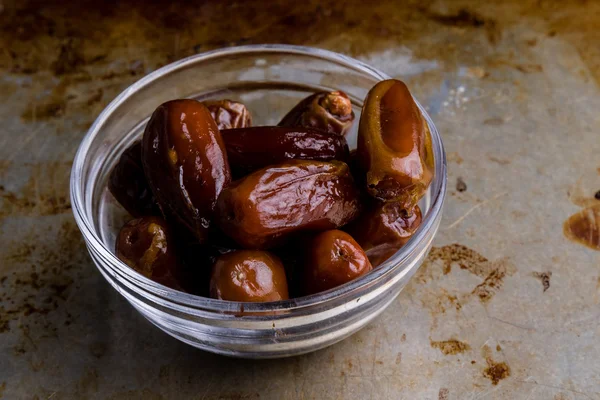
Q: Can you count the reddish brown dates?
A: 11